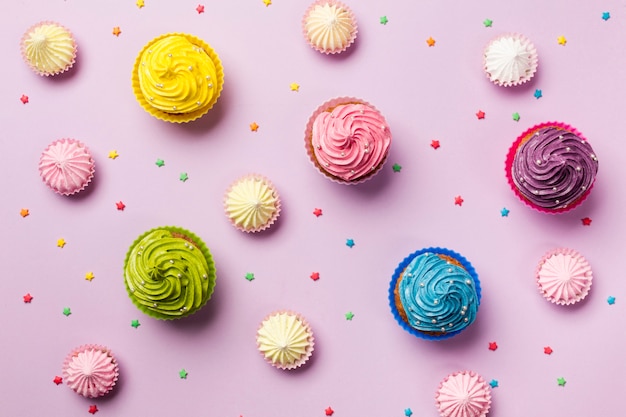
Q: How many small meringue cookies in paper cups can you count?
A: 9